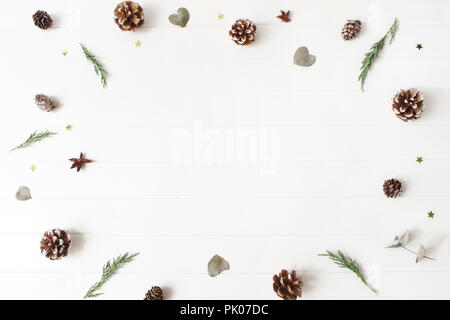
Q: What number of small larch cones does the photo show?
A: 5